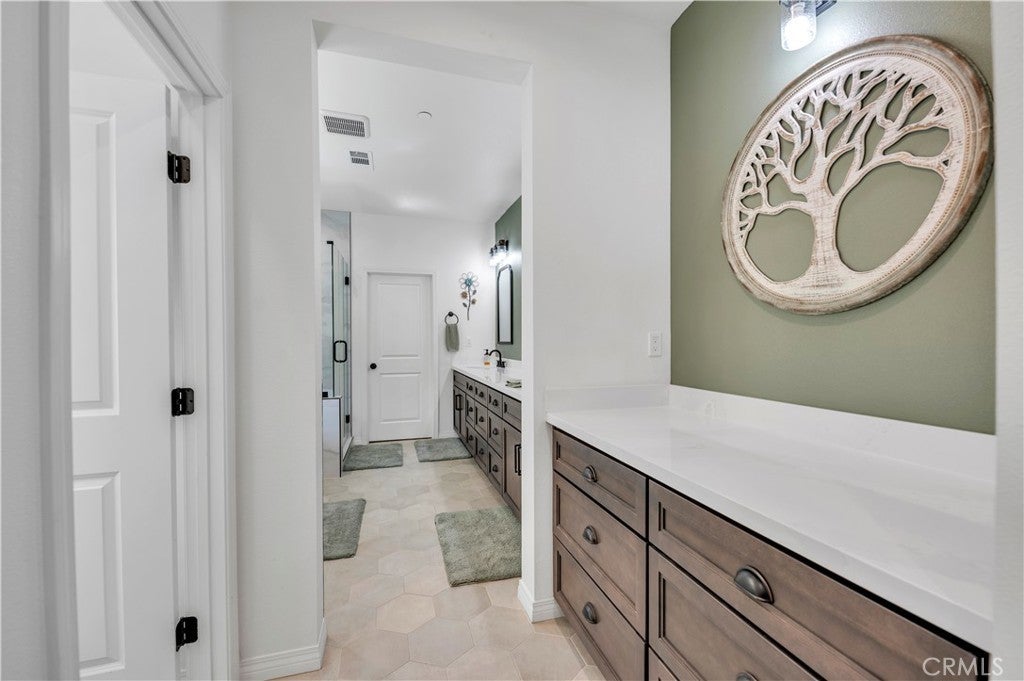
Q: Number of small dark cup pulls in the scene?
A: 14